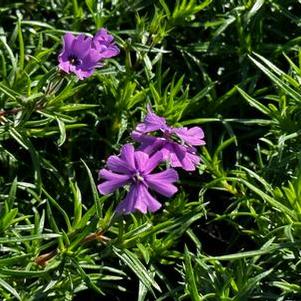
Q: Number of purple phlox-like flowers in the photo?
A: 4